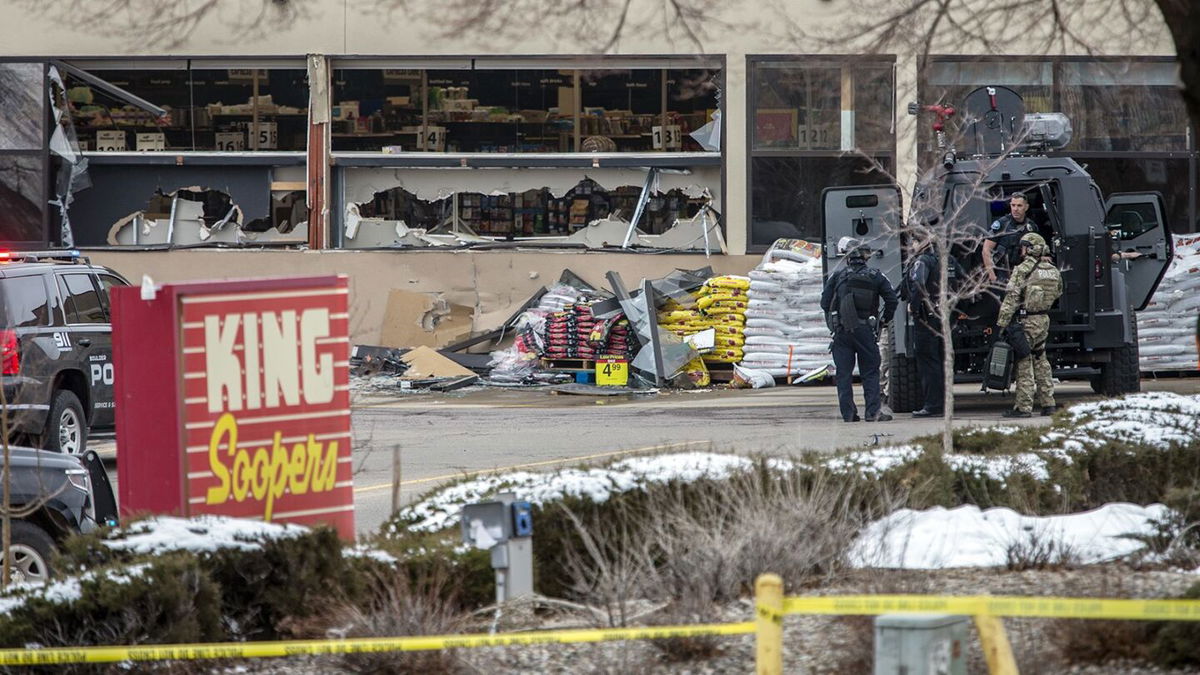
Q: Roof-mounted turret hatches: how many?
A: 1